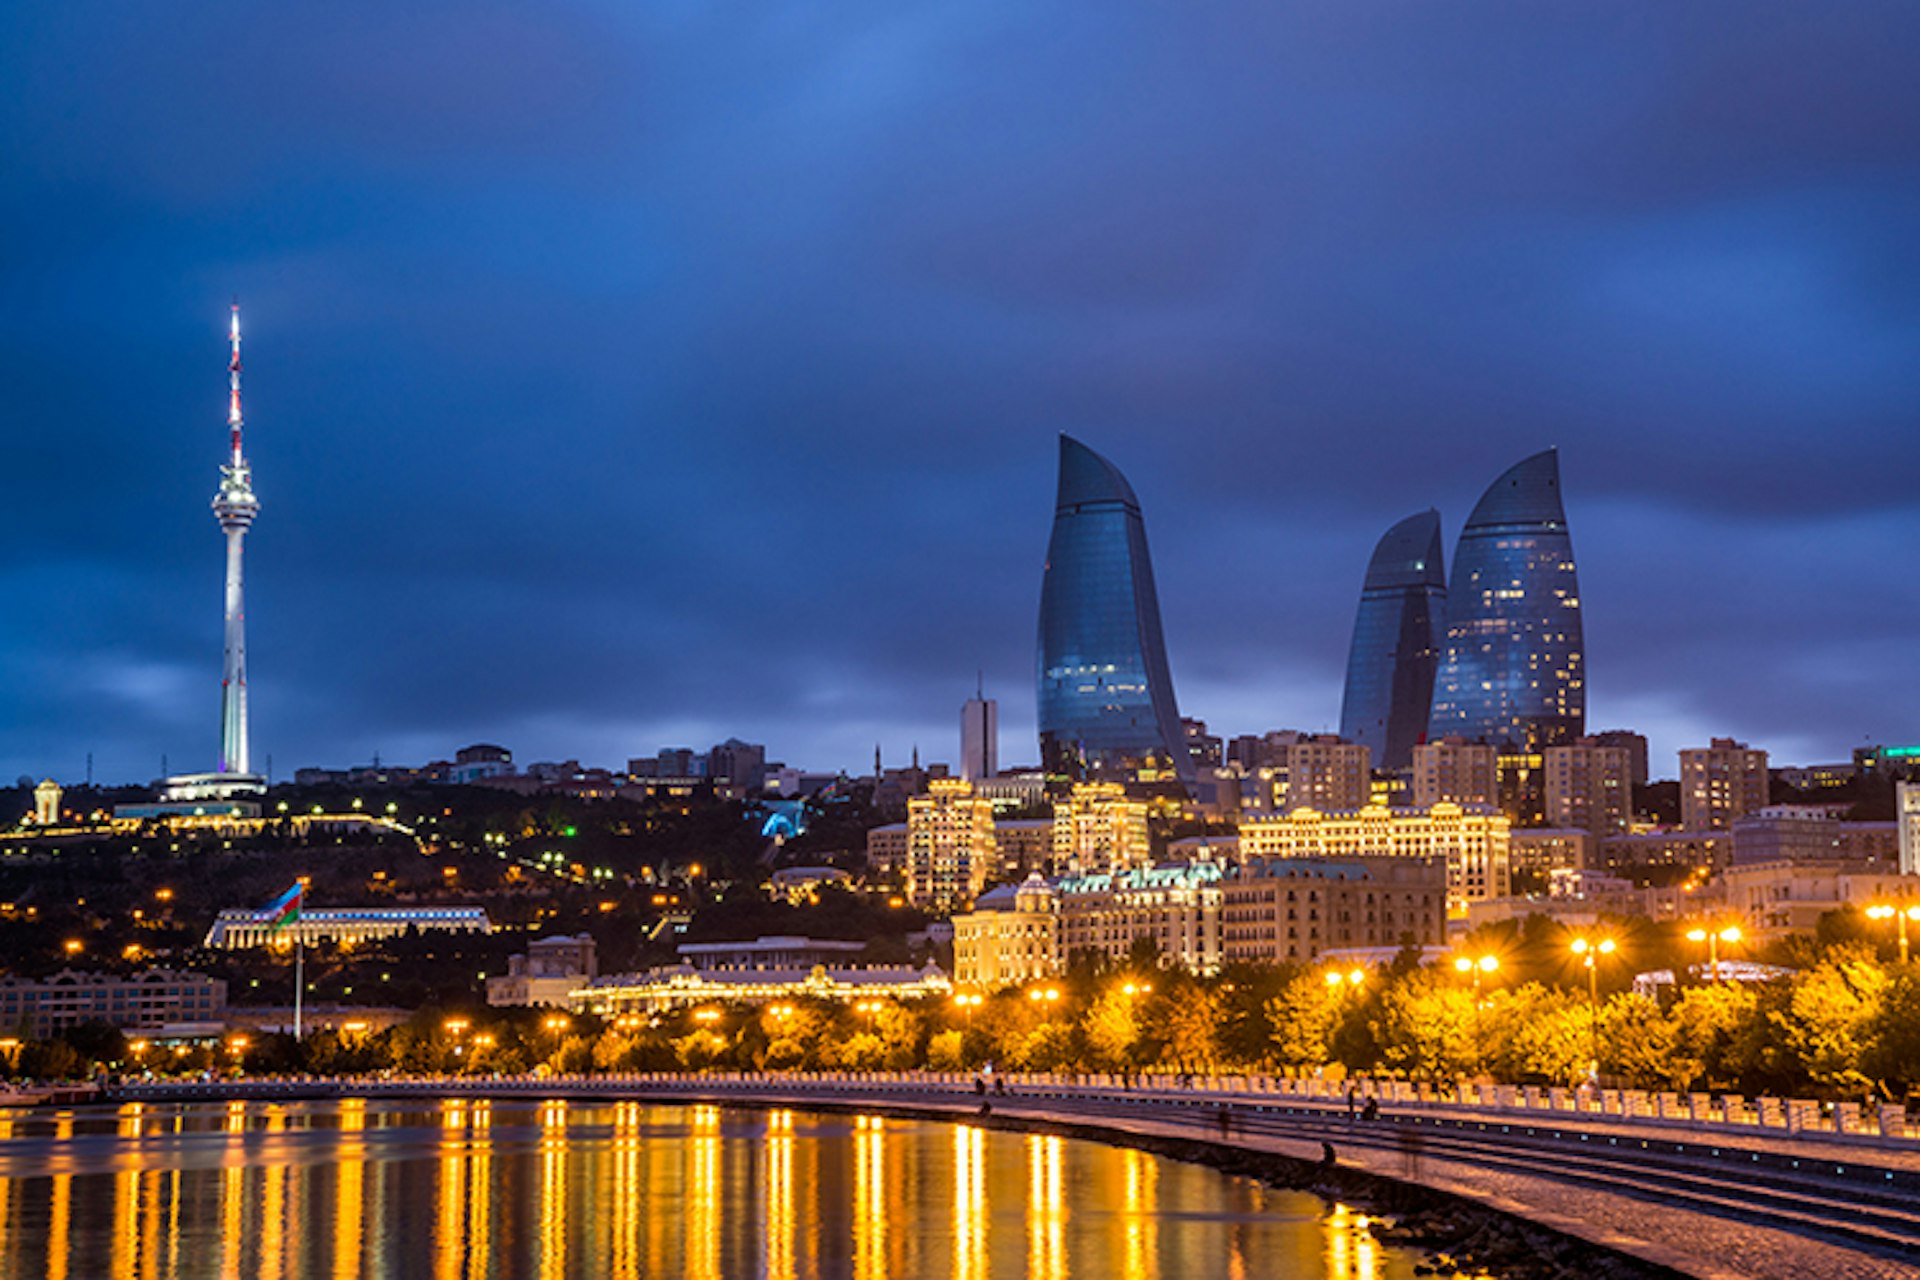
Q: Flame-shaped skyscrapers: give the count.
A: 3